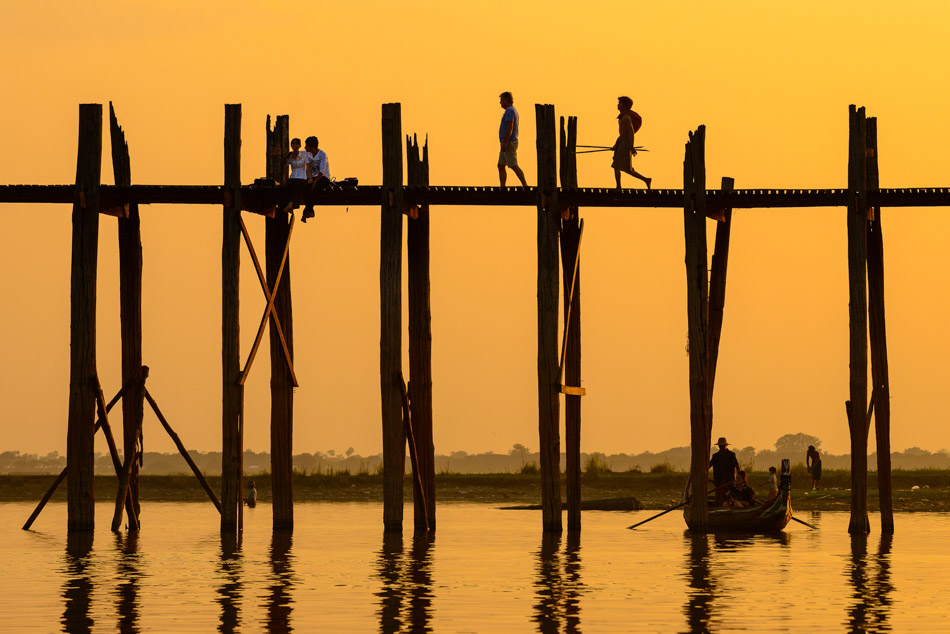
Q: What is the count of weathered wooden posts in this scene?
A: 12